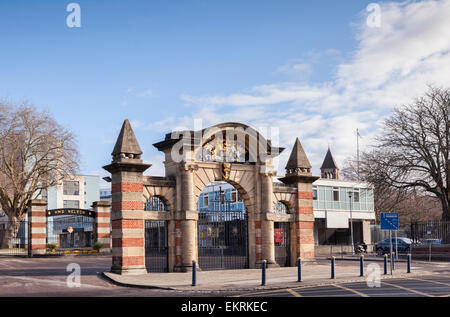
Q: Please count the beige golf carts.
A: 0